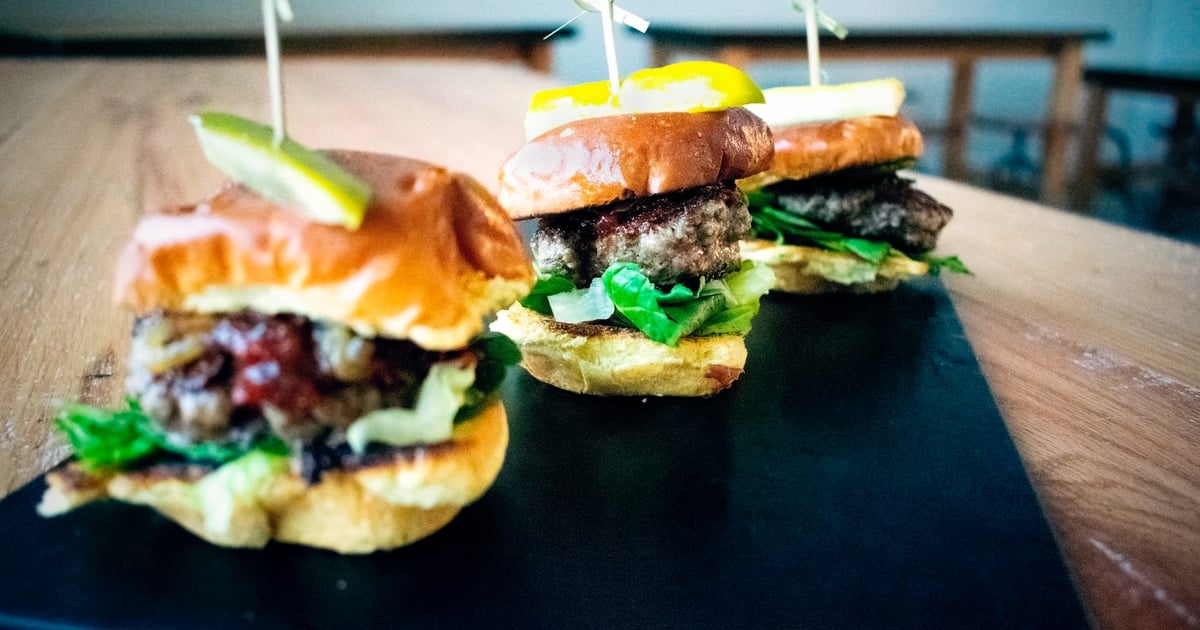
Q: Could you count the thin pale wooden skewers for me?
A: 3